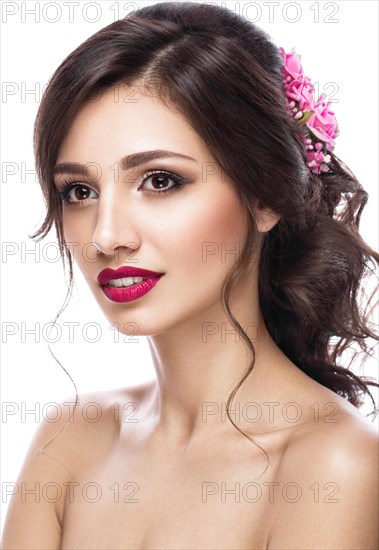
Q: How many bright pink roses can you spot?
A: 3